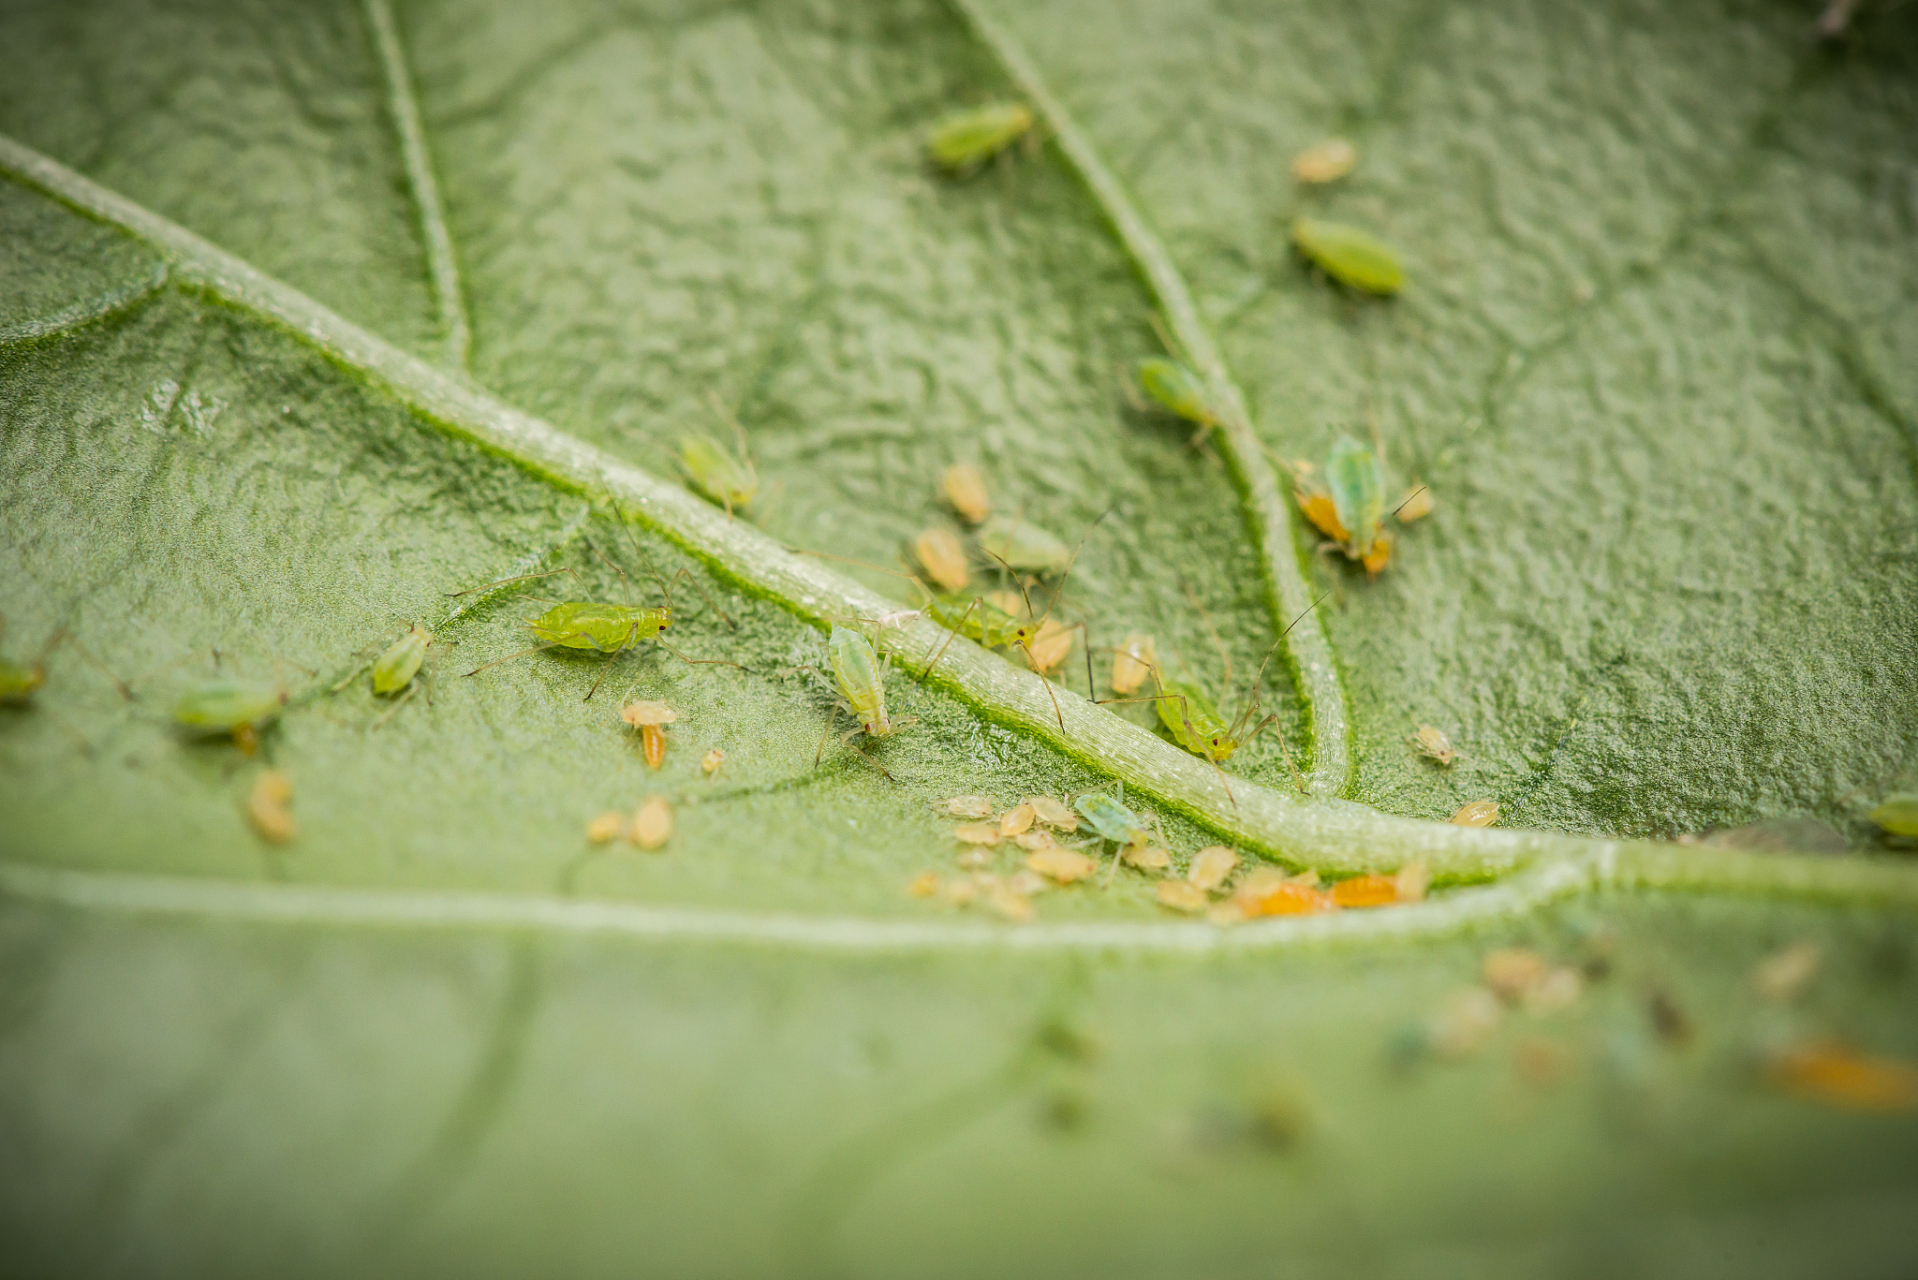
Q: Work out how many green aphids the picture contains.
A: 15